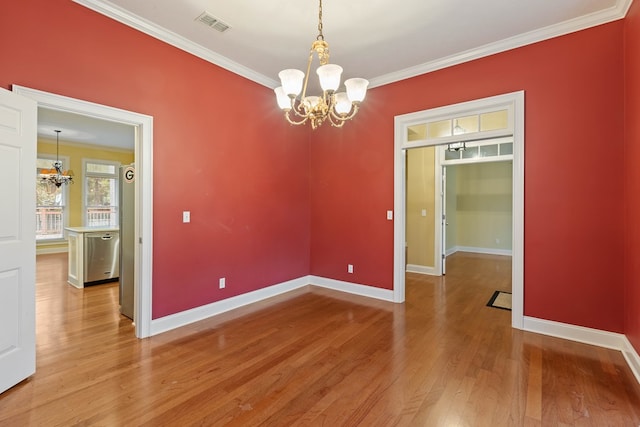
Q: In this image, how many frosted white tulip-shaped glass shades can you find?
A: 6